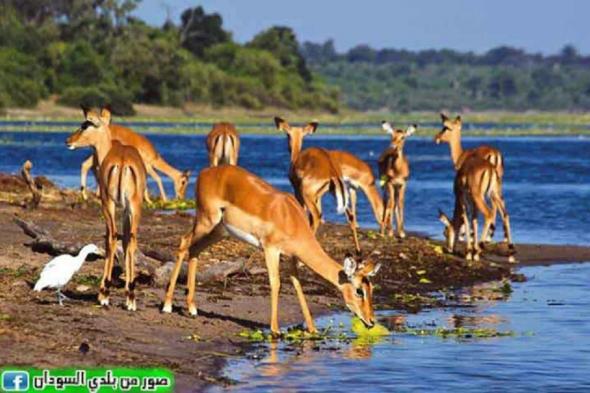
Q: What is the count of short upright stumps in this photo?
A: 1